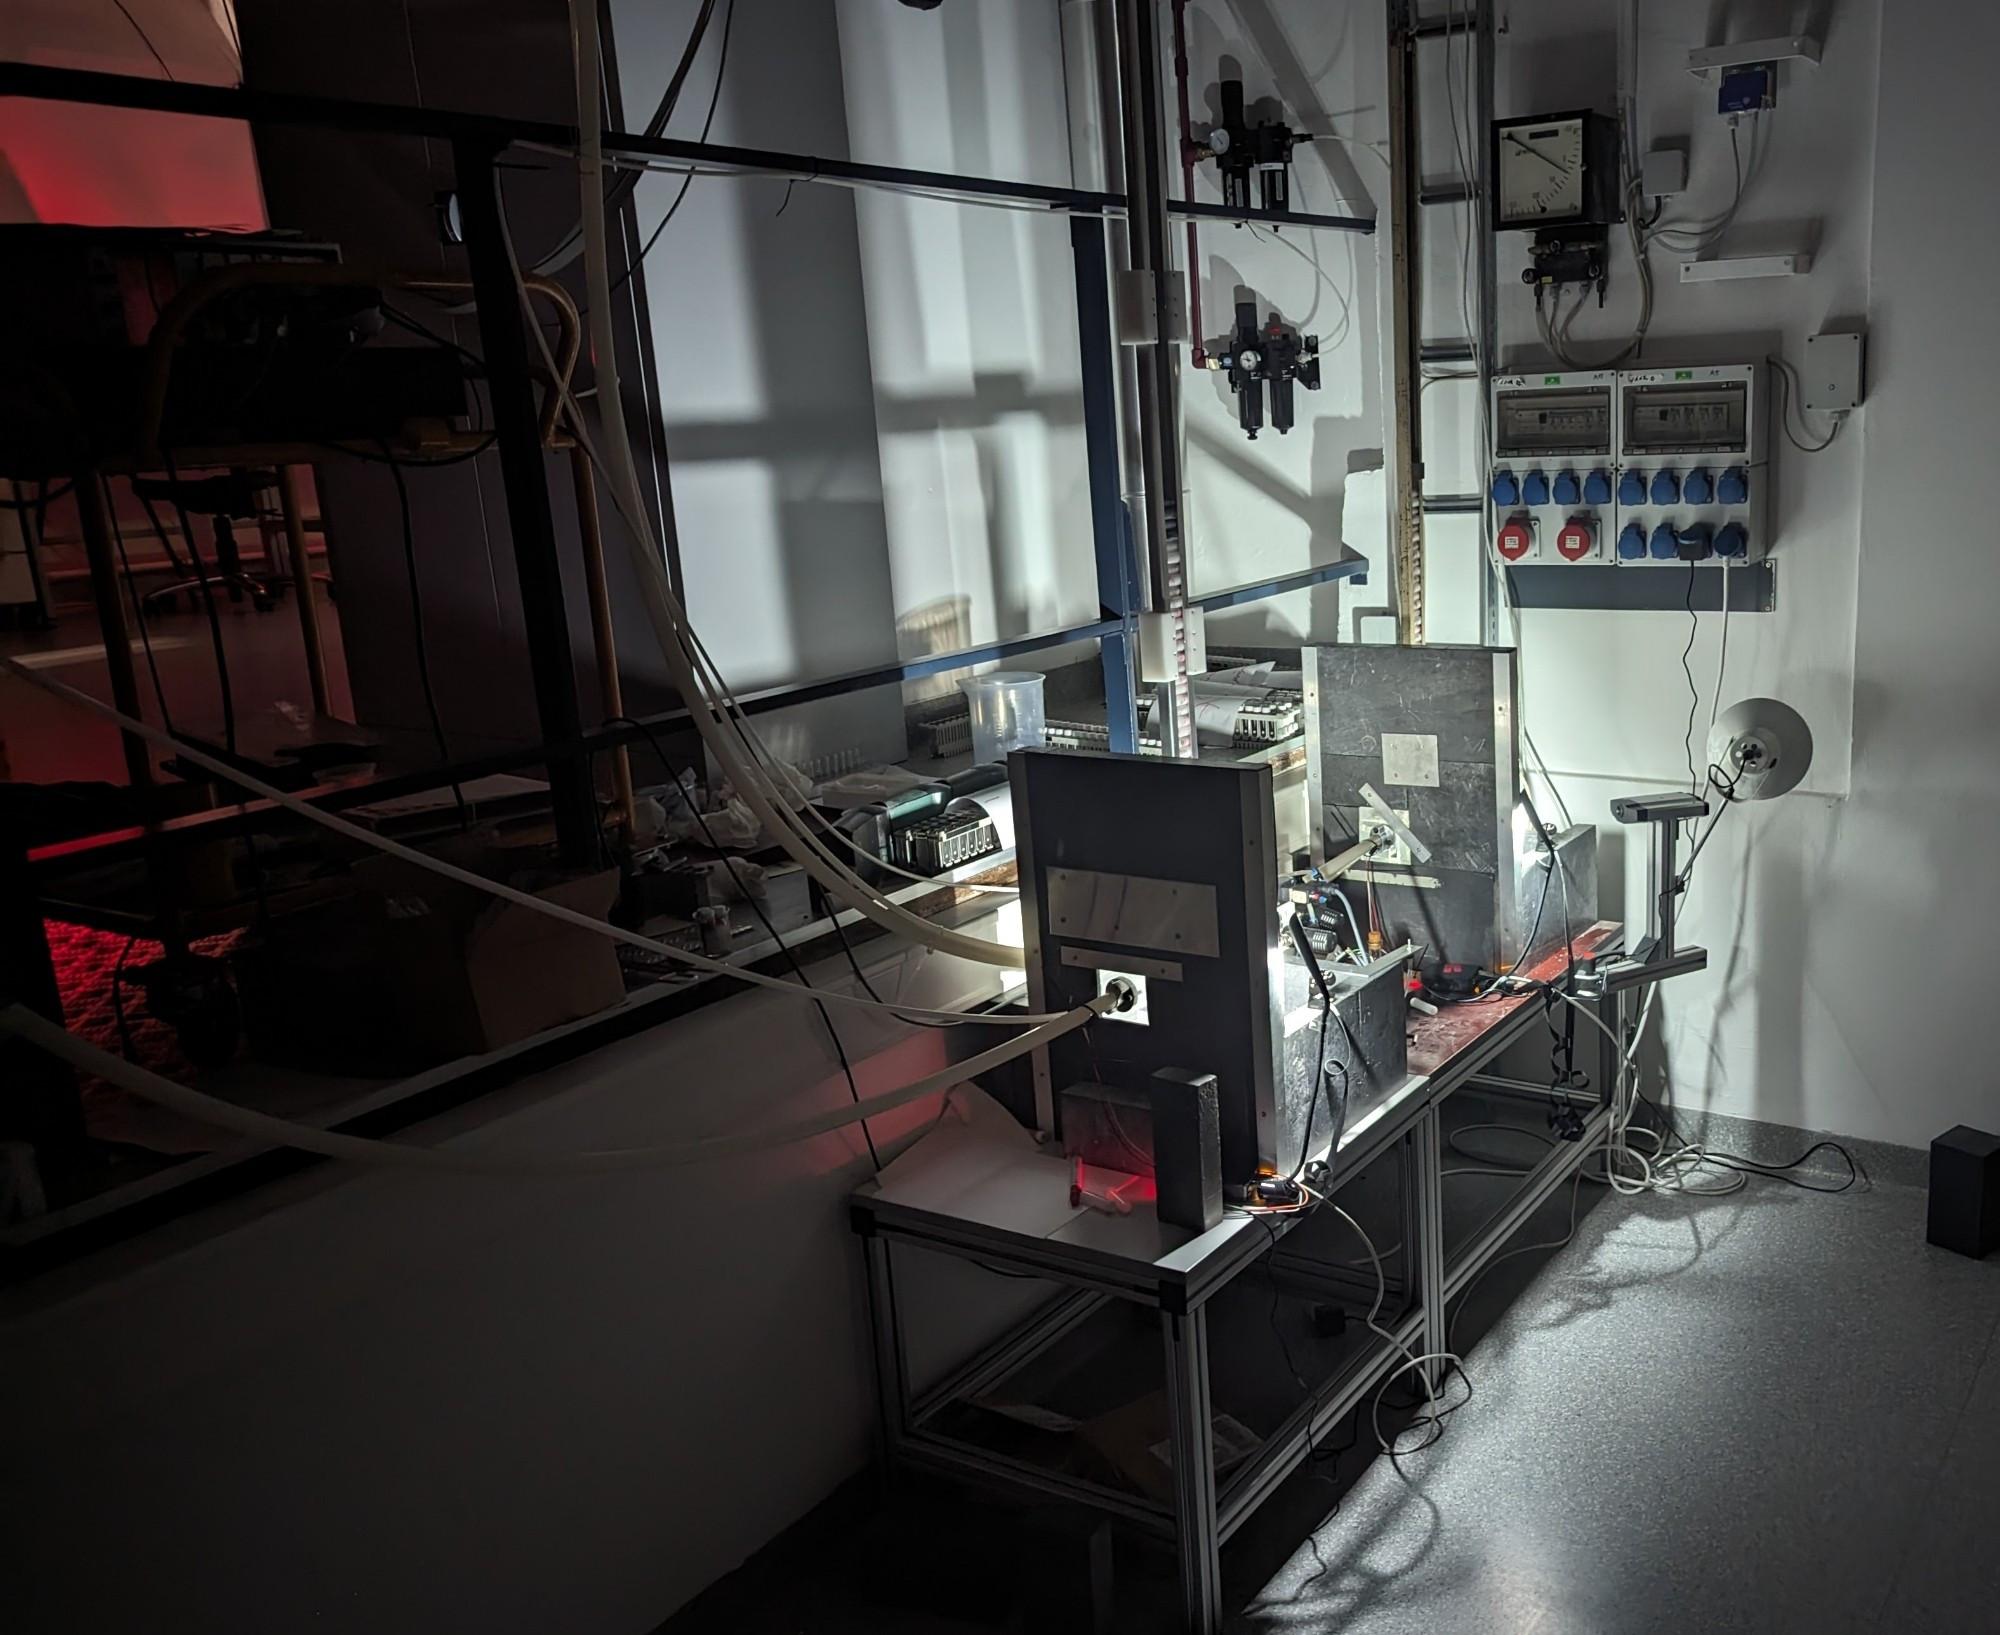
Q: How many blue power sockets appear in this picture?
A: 12